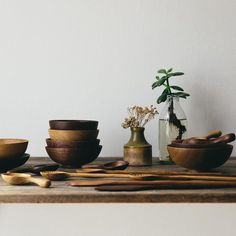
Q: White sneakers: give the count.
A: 0